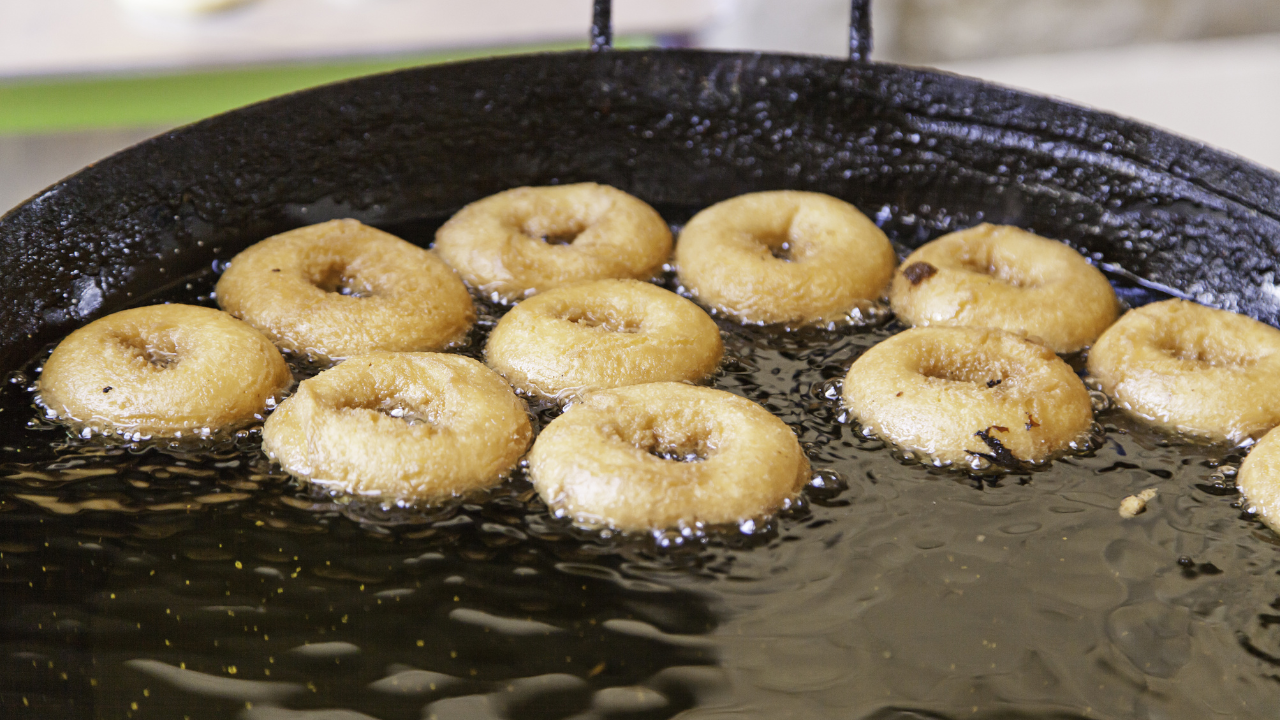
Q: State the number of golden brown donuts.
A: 11